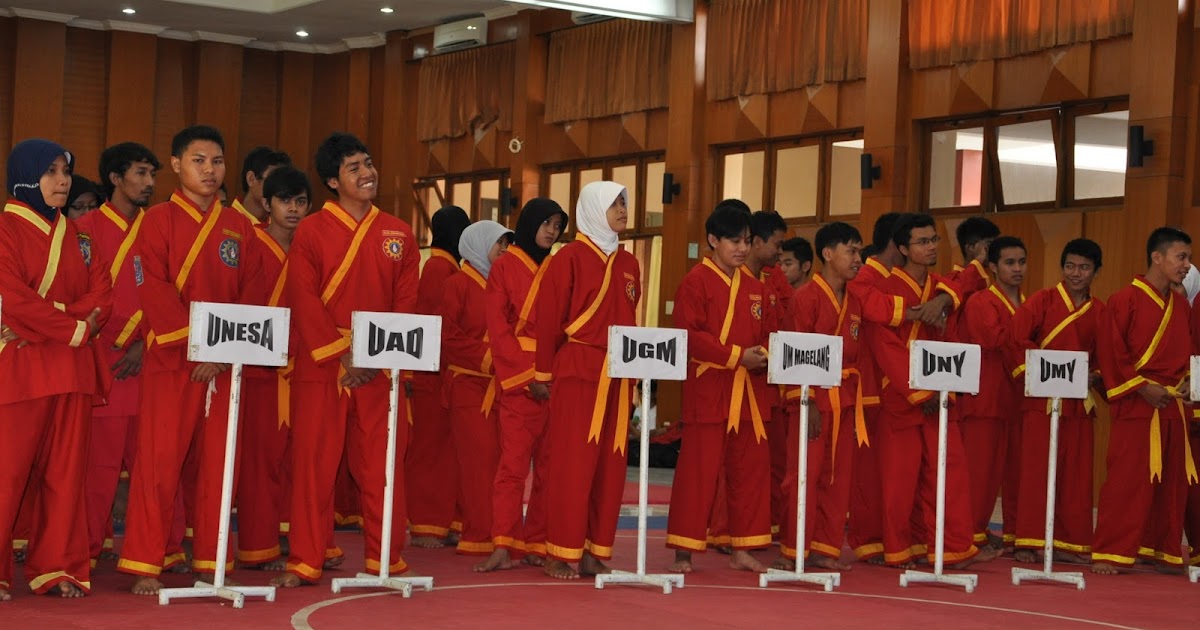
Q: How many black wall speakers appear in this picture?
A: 4